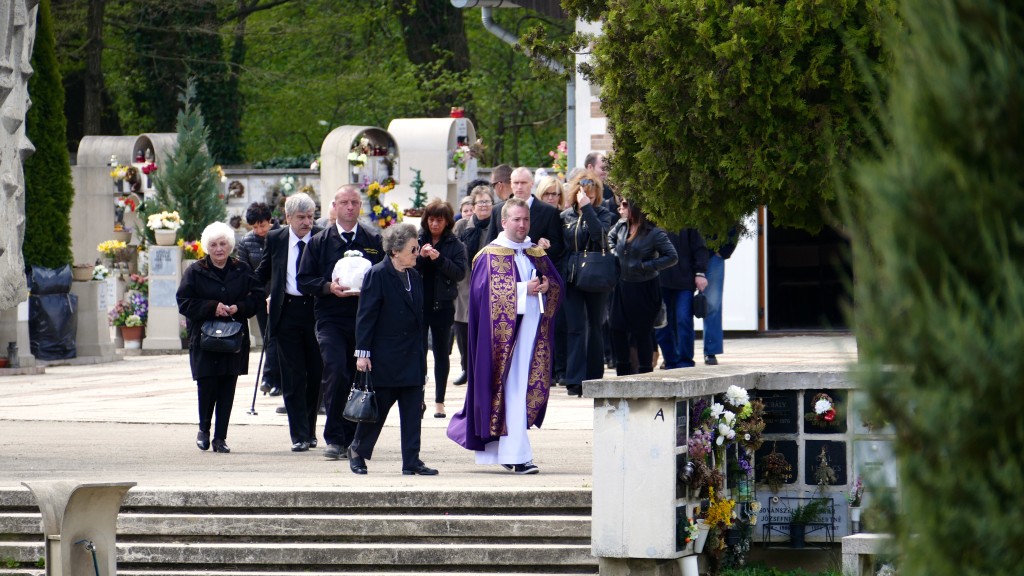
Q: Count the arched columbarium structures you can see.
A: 4